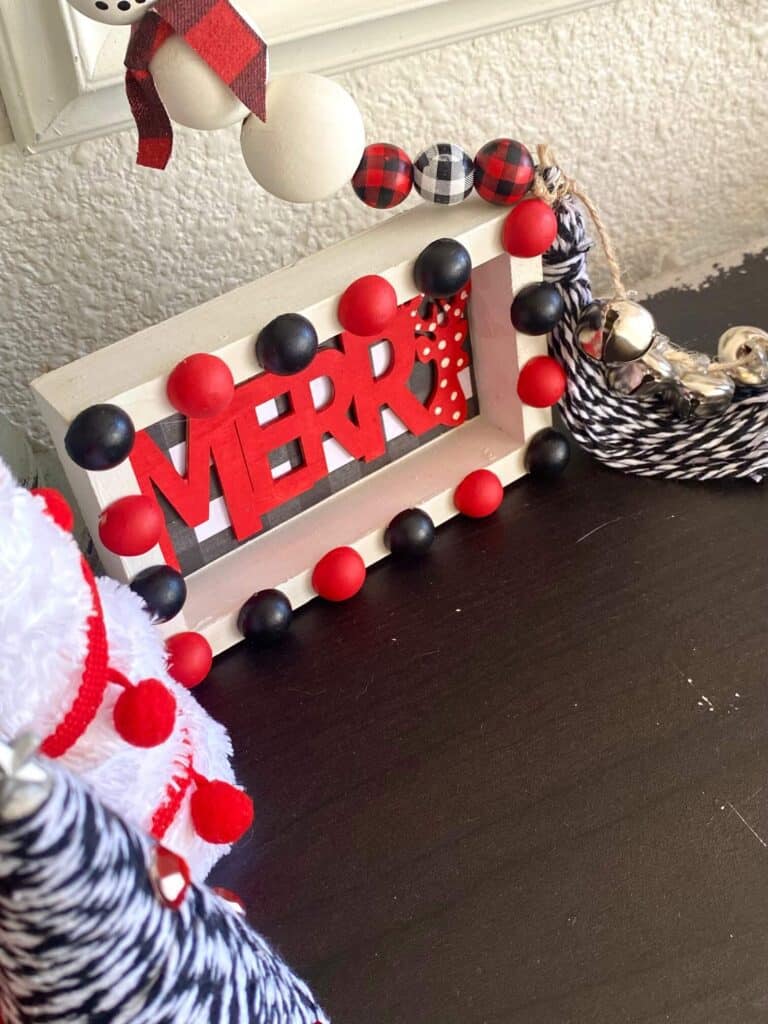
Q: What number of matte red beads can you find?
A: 8